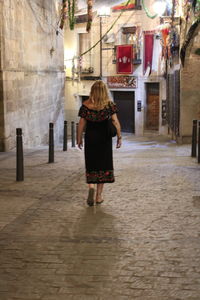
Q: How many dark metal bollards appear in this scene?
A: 7